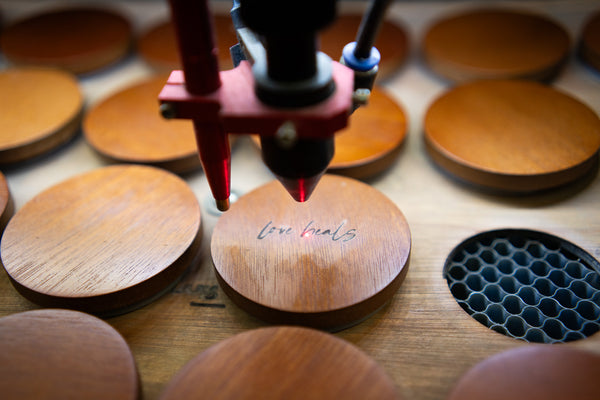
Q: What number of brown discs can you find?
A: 15